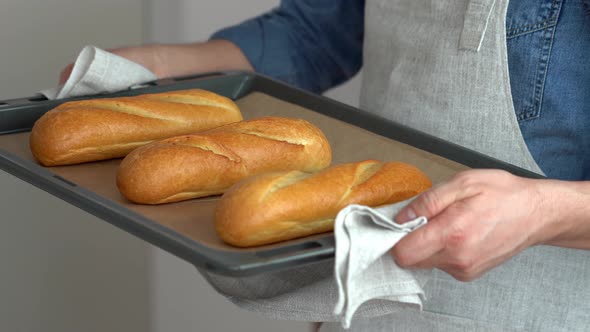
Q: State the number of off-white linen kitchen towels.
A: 2